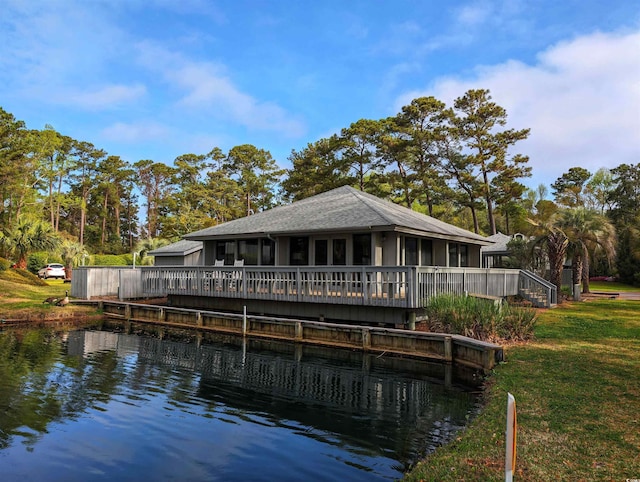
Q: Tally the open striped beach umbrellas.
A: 0